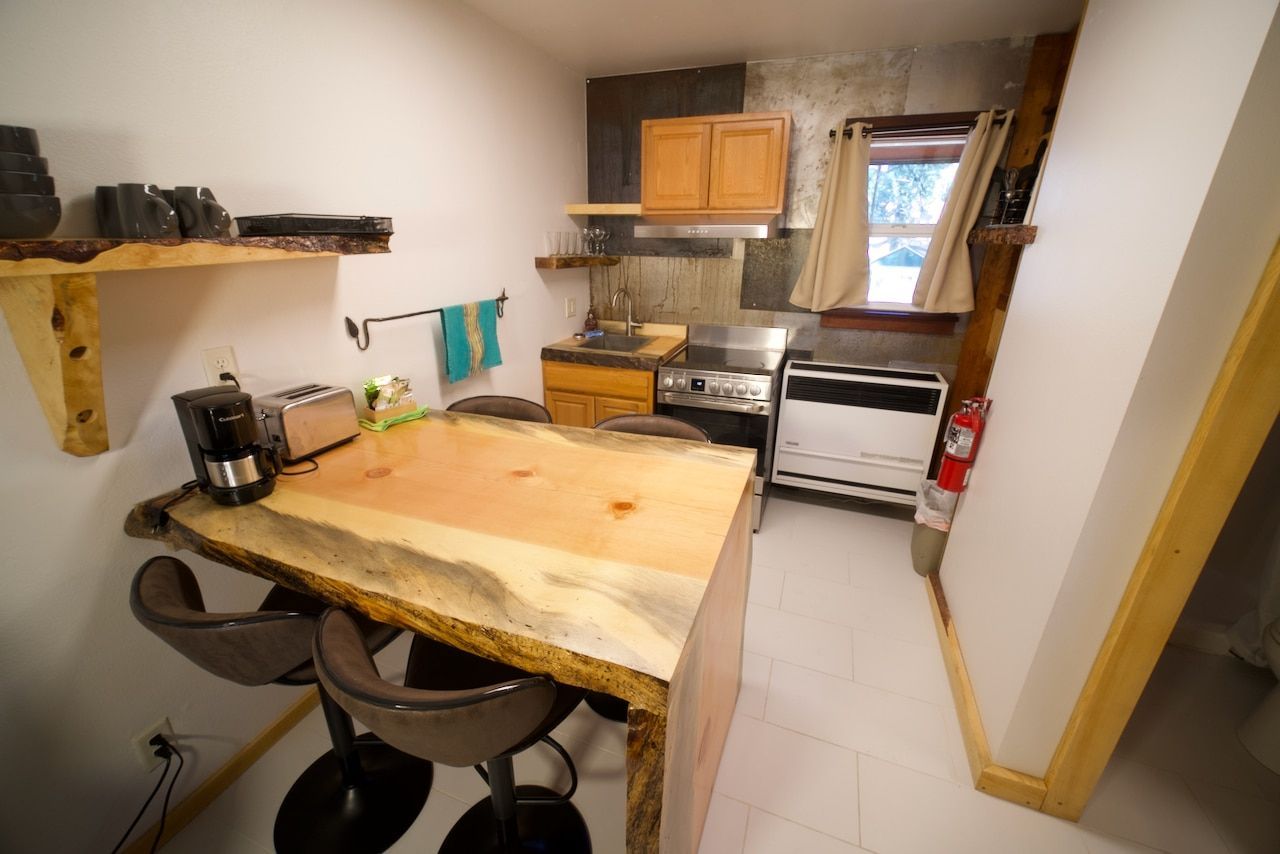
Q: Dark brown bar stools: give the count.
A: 4